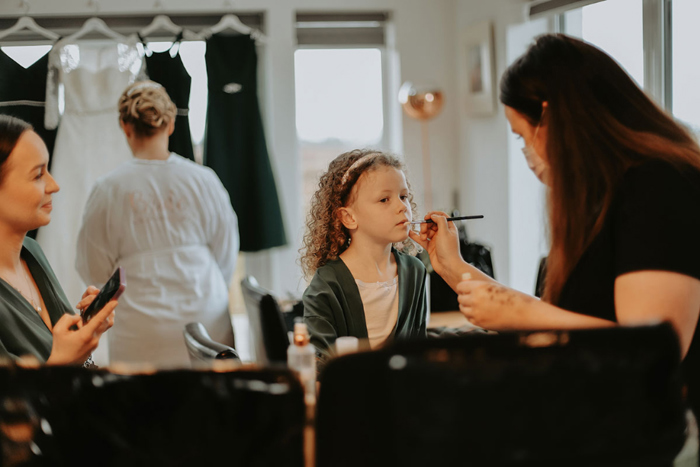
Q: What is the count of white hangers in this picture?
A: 4